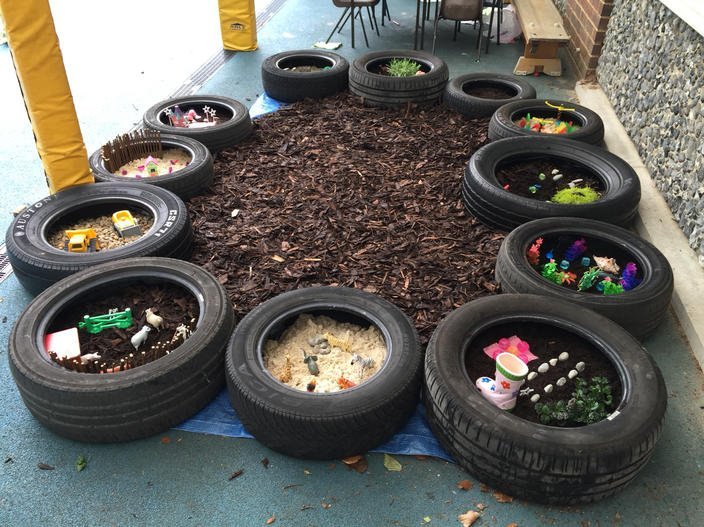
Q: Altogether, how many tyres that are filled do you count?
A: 12